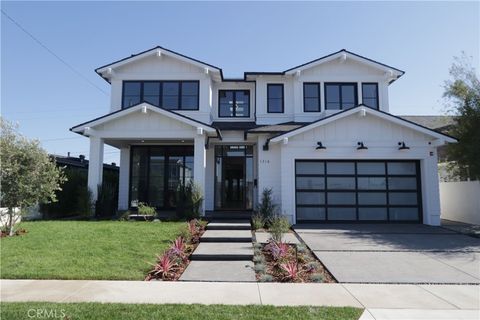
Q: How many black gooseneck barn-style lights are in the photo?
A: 3